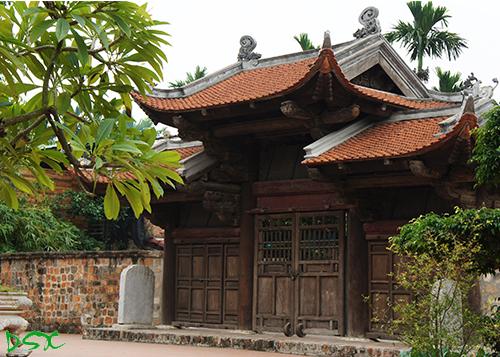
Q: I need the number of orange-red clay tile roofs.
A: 3